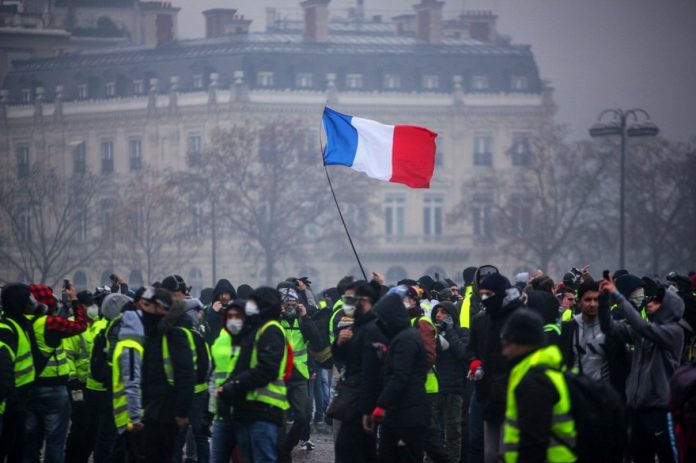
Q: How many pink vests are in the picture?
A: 0